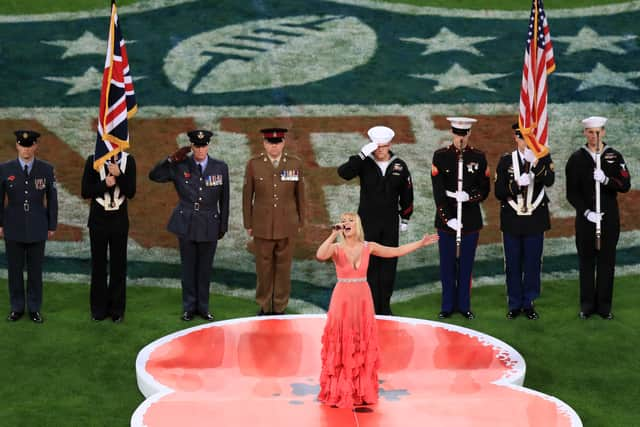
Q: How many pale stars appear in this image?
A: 6